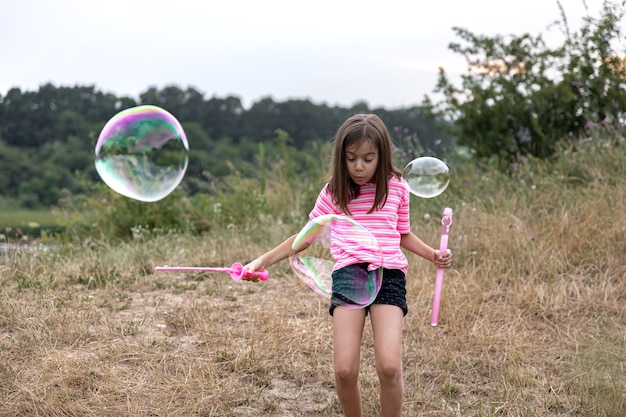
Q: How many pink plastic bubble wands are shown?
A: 2